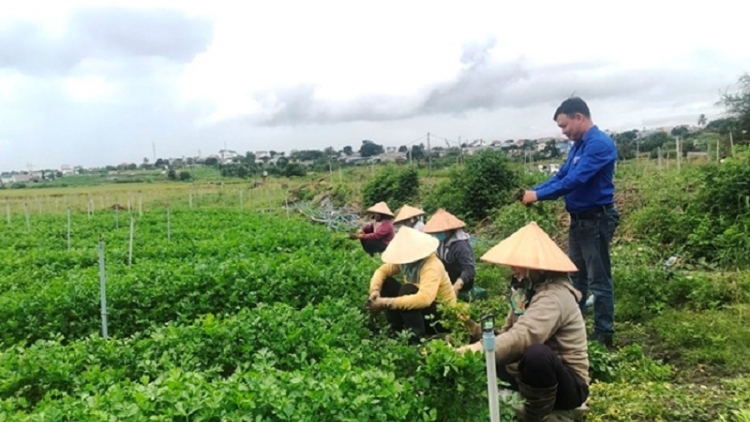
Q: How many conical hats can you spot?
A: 5